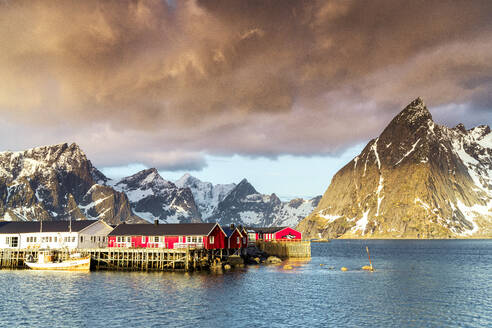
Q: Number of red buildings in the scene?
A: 4